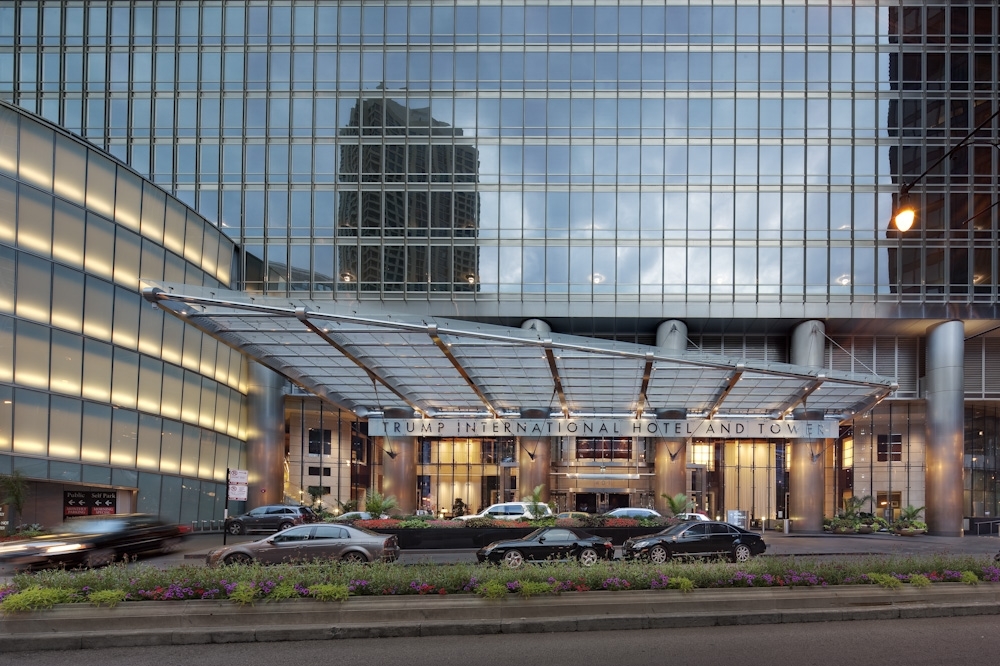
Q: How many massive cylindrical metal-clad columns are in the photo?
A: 6